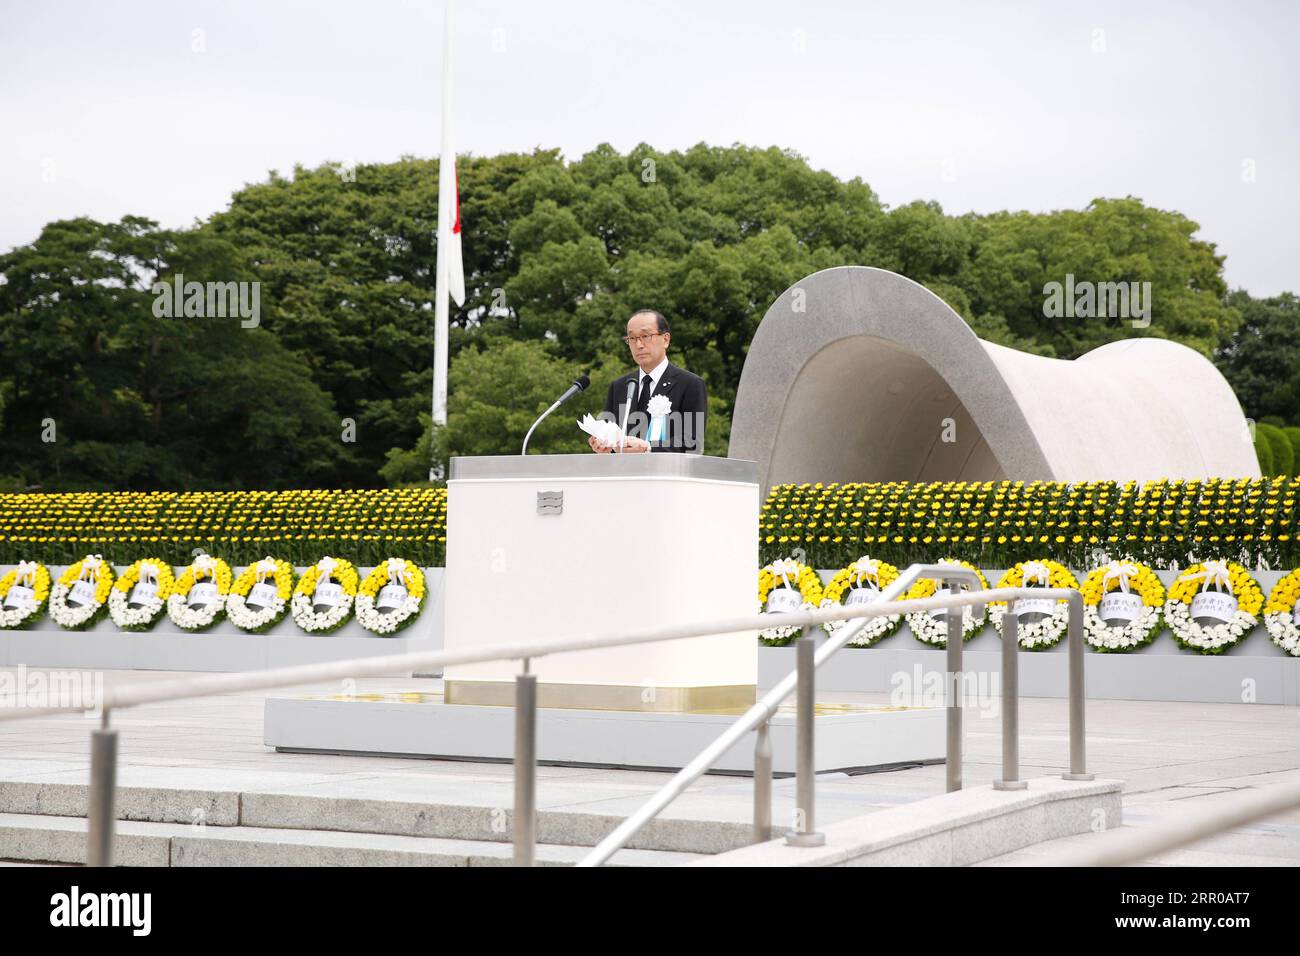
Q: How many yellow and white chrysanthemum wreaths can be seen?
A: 14